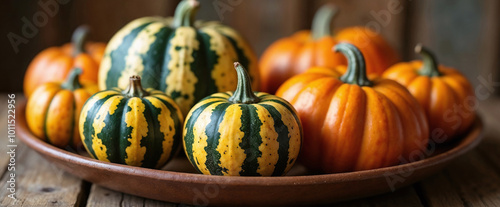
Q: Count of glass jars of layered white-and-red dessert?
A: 0